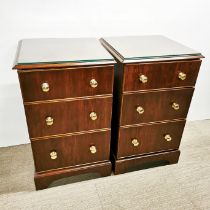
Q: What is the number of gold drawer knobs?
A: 12